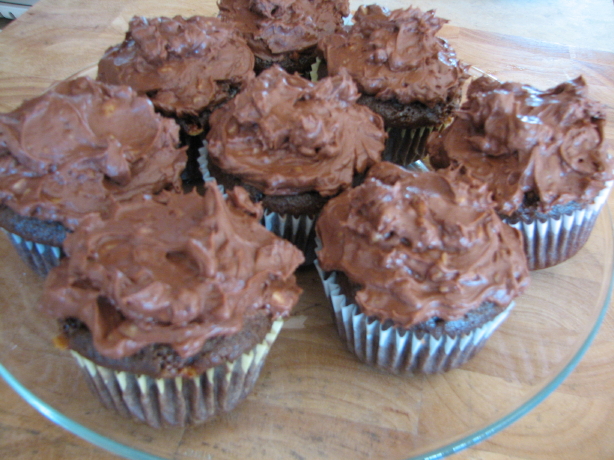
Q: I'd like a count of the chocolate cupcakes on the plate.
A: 8